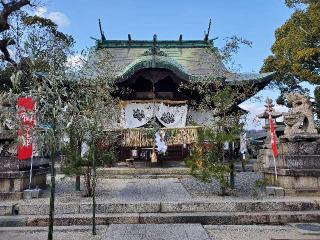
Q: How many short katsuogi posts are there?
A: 3